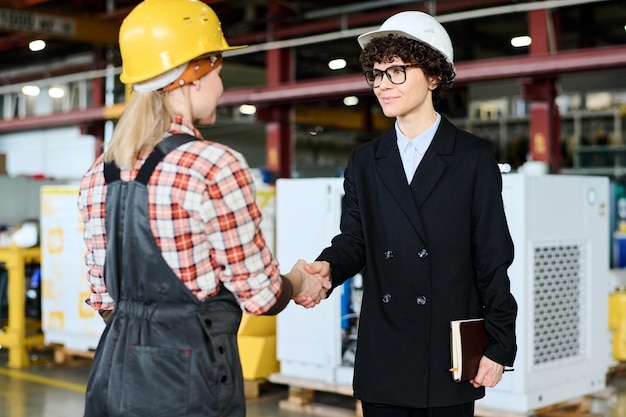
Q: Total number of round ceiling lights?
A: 7